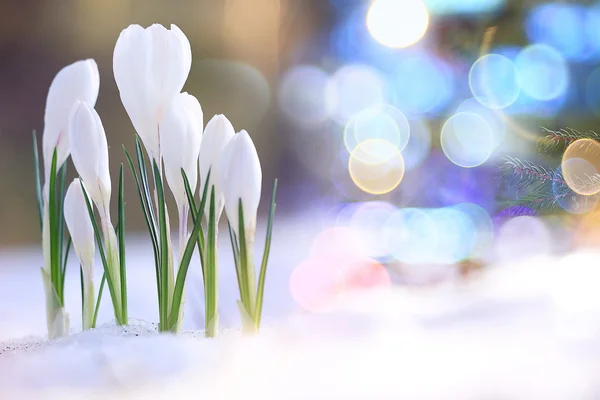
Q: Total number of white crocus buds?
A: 7